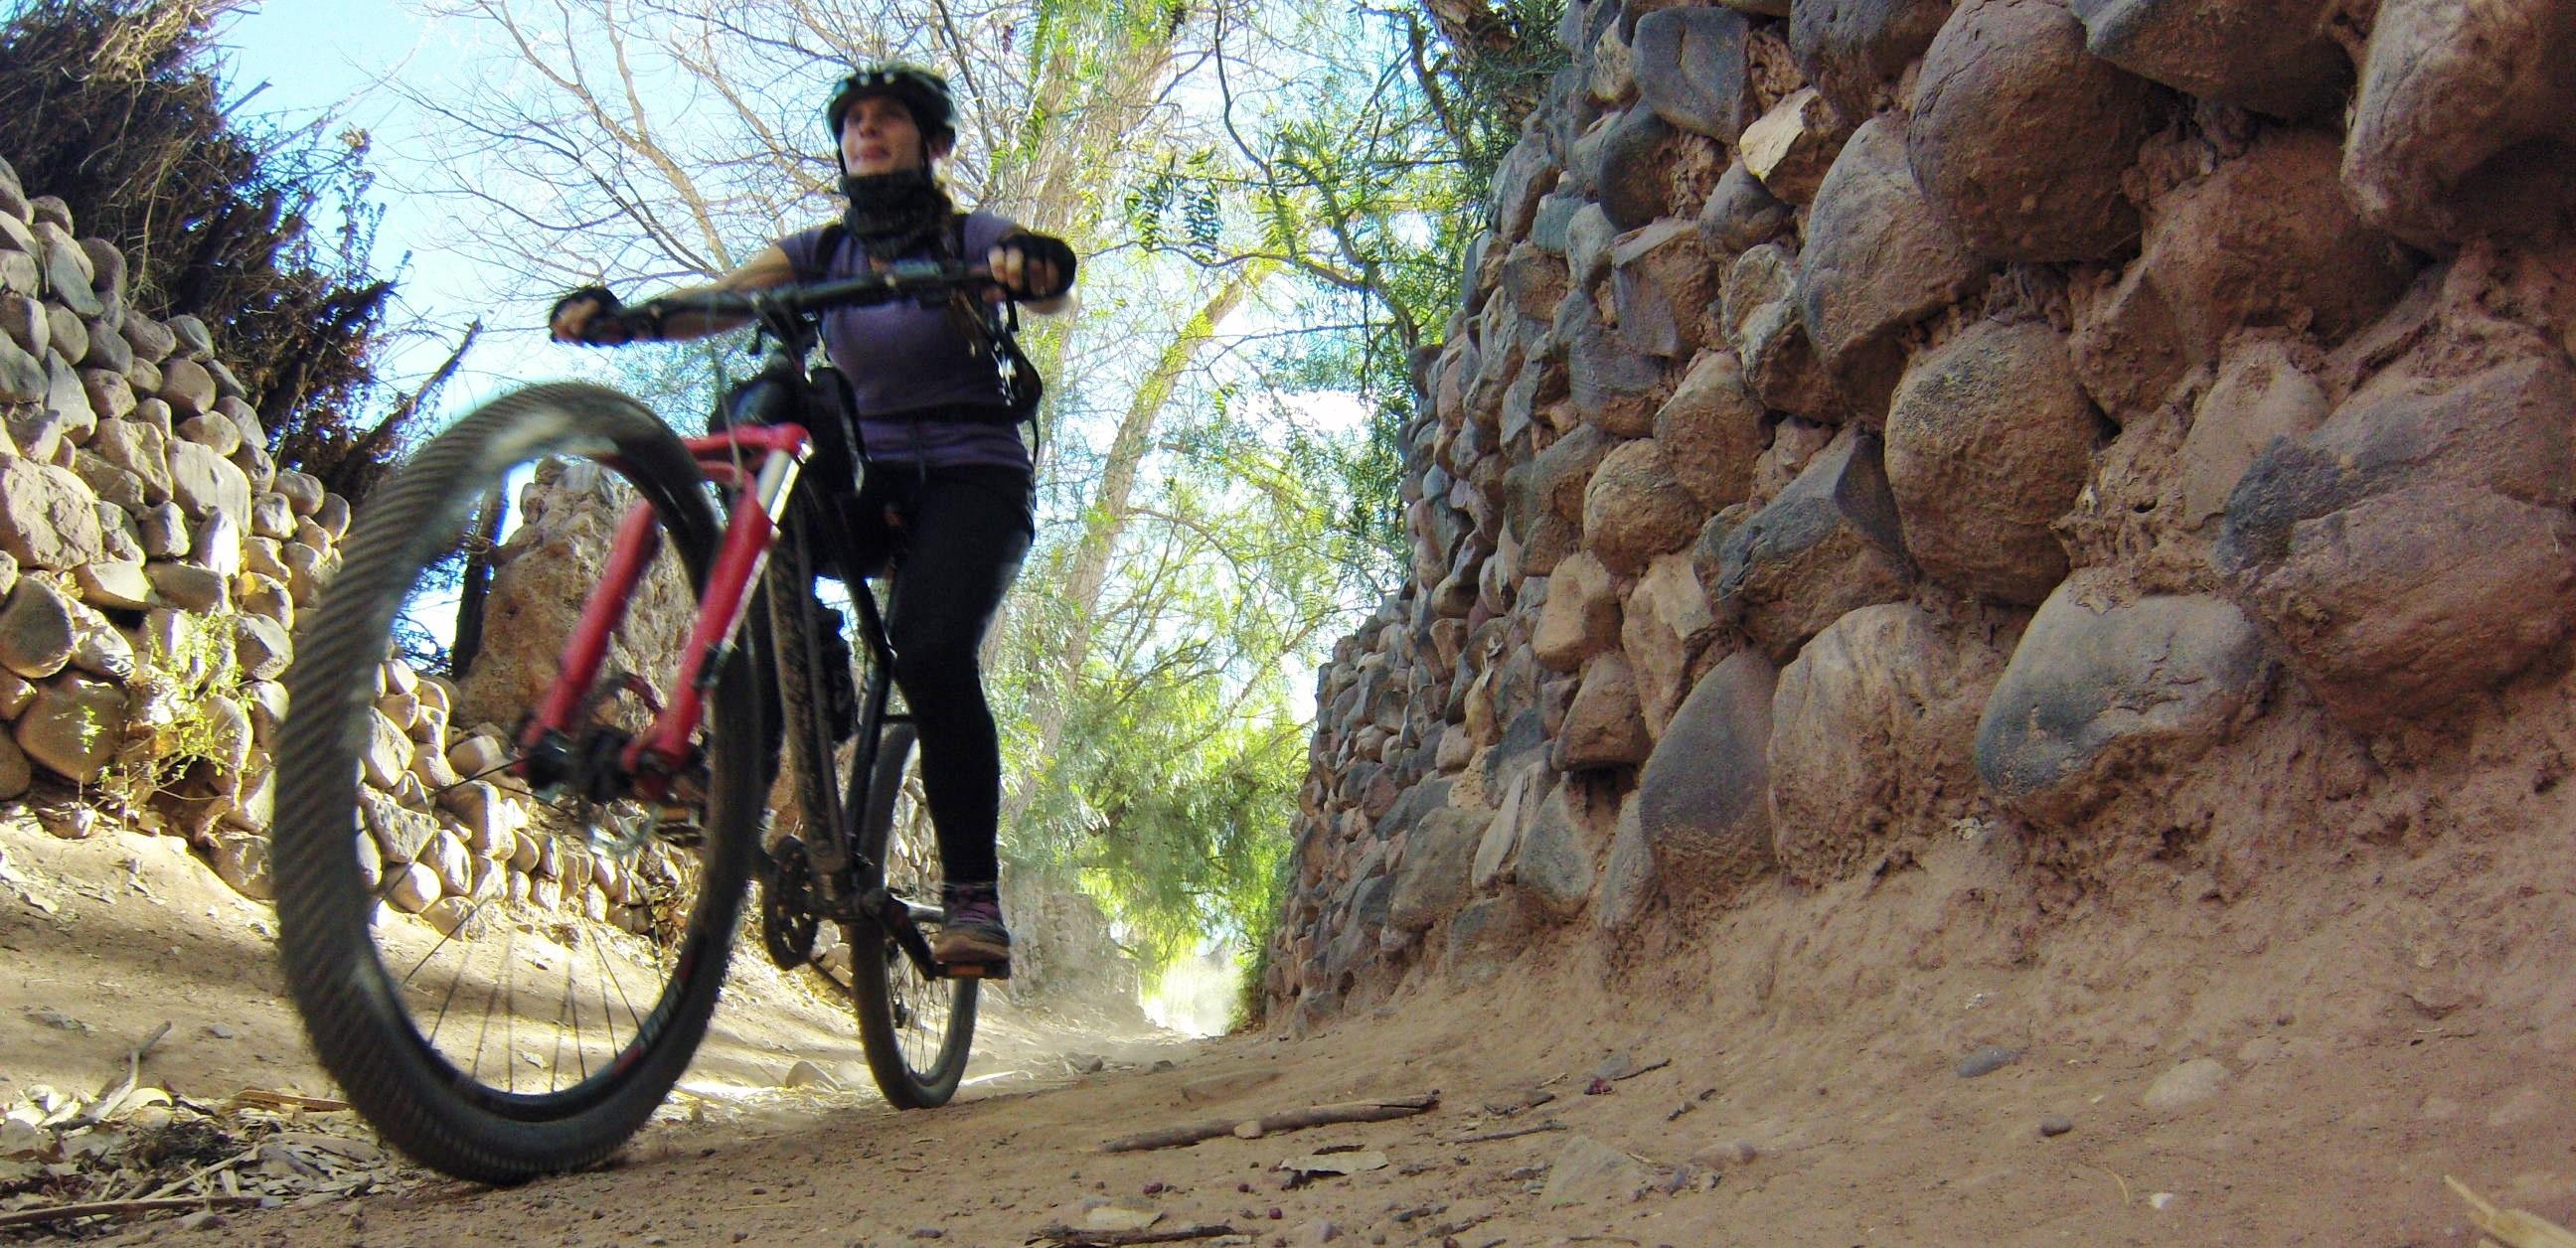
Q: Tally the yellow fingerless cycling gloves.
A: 0